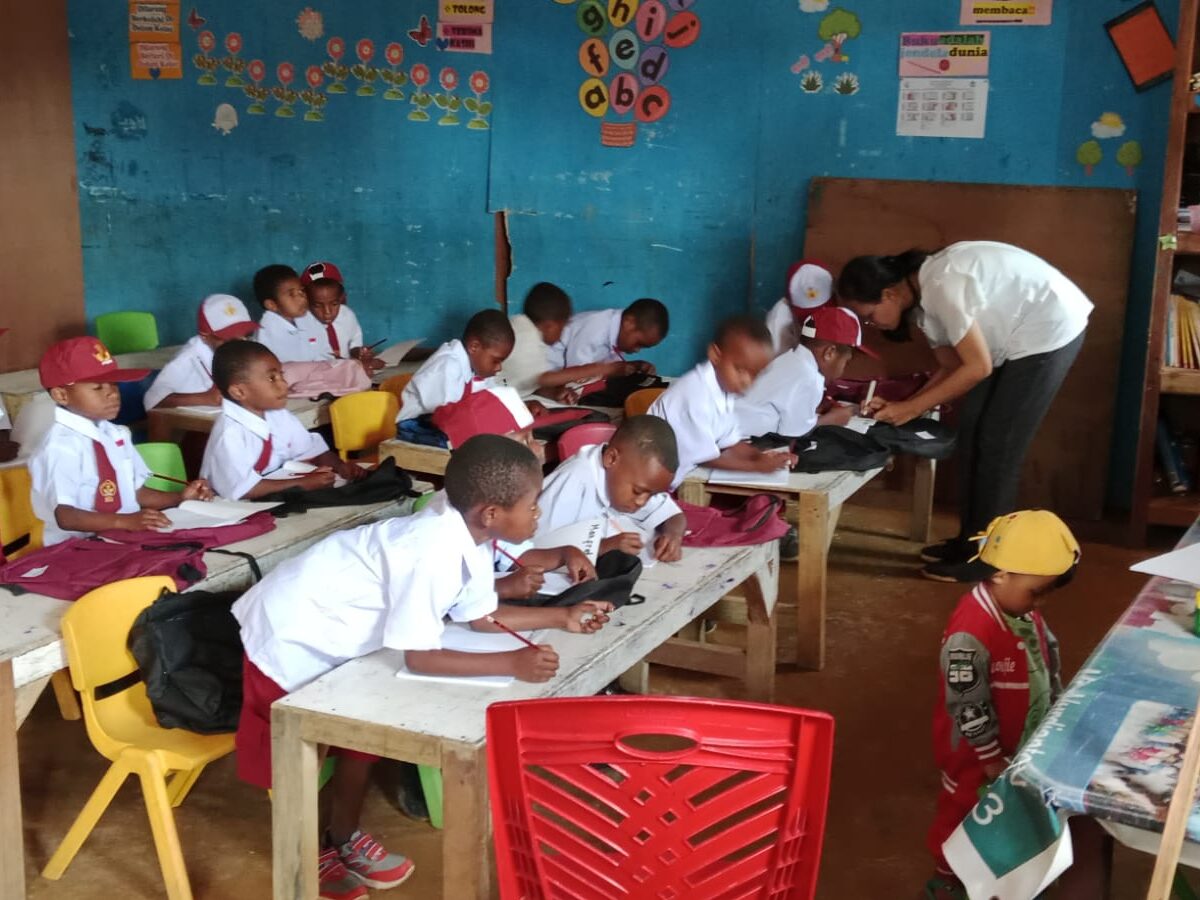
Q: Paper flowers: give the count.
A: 11